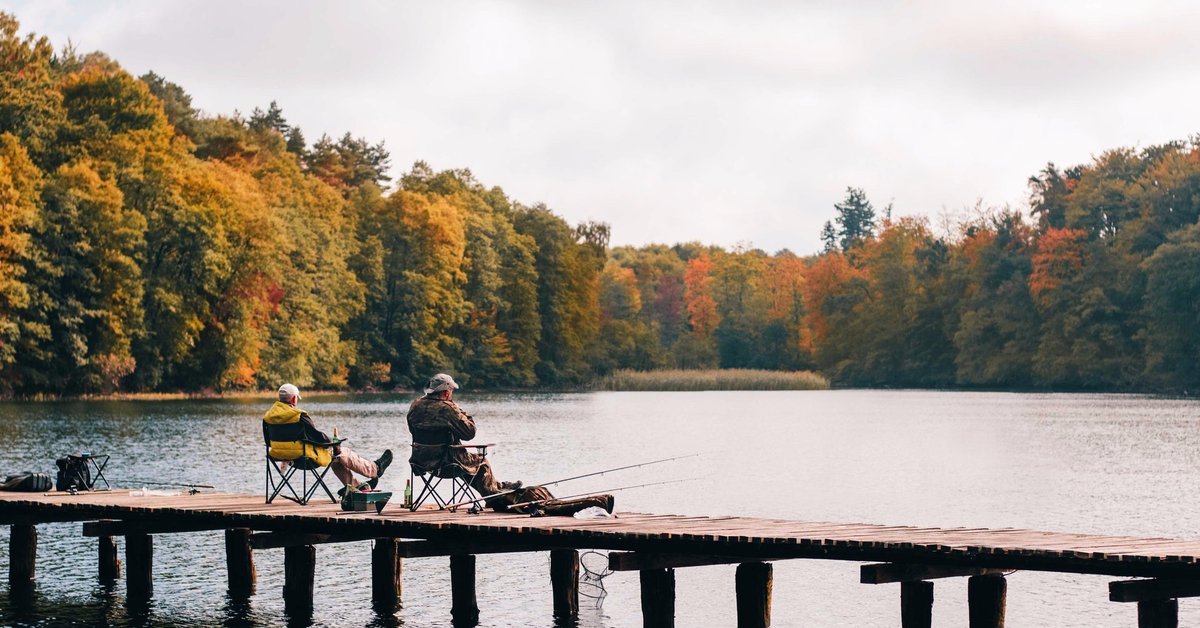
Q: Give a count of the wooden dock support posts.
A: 13